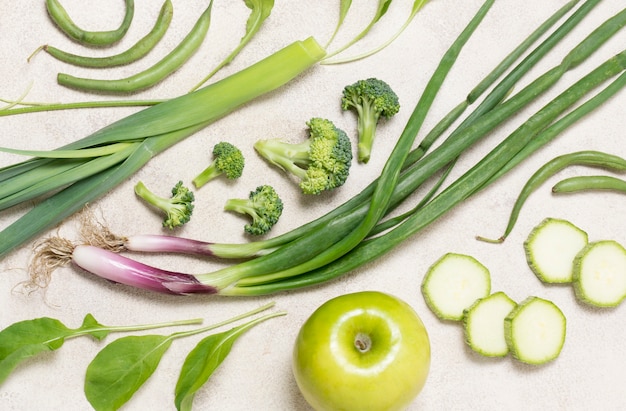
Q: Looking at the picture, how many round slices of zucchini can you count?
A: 5